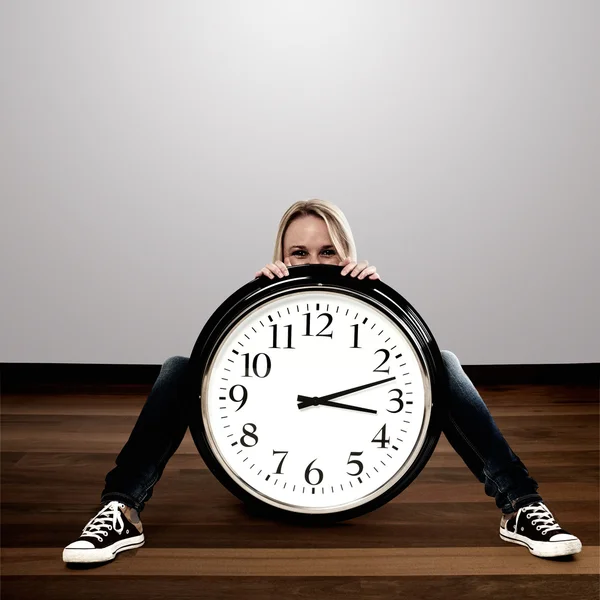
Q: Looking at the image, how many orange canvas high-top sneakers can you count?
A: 0